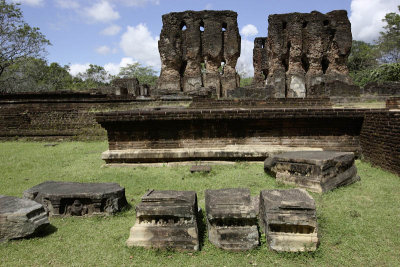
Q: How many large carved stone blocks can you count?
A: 6